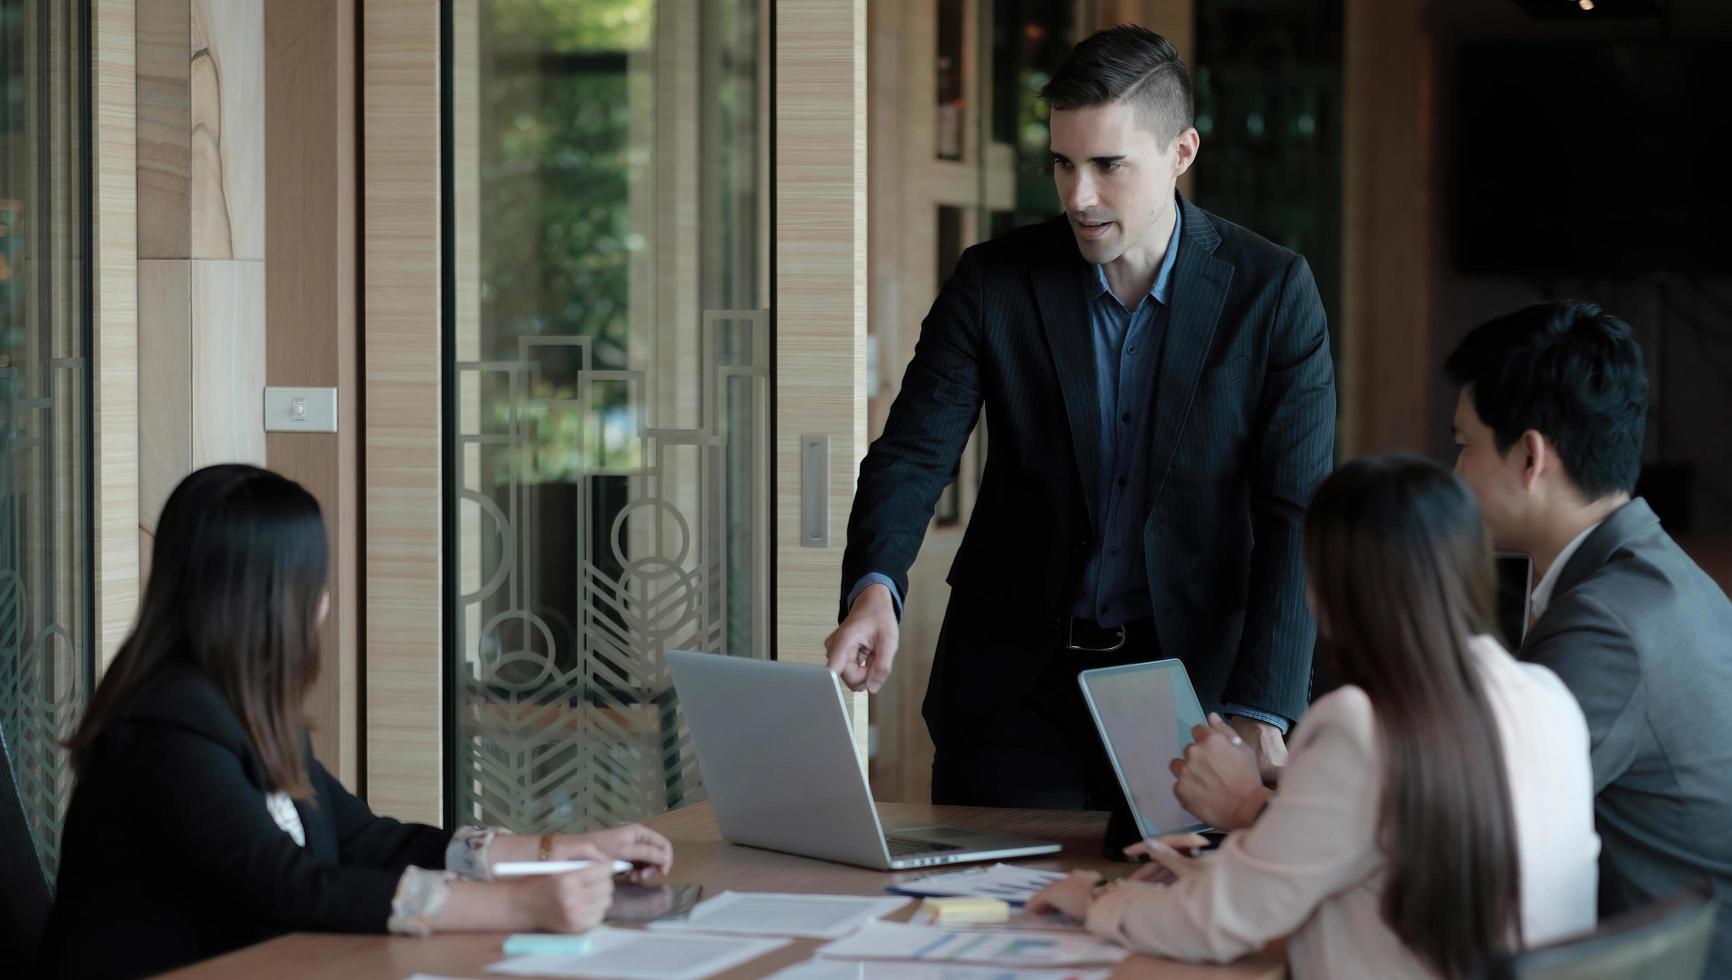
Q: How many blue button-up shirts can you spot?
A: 1